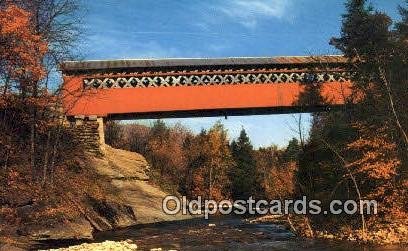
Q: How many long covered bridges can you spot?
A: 1